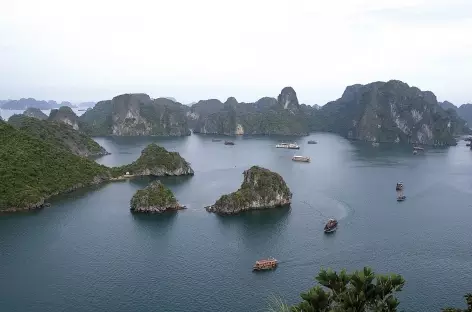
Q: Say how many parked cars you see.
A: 0